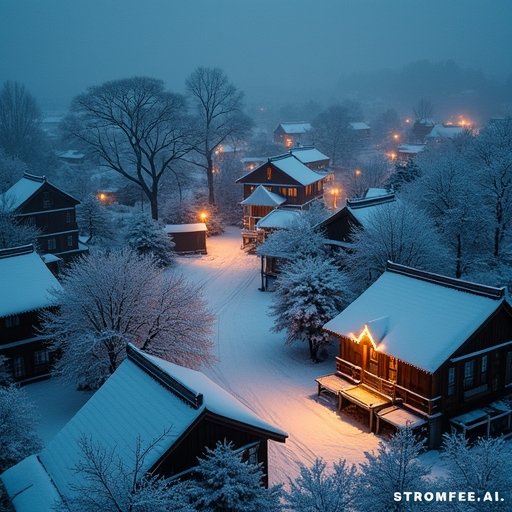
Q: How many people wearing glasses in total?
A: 0